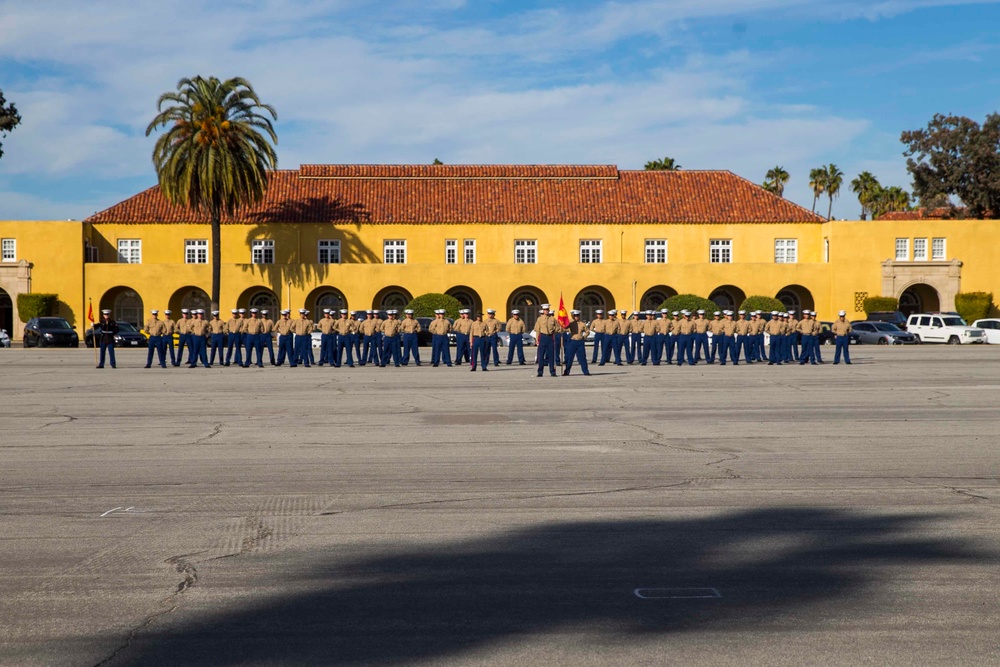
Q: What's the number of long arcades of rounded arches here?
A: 1